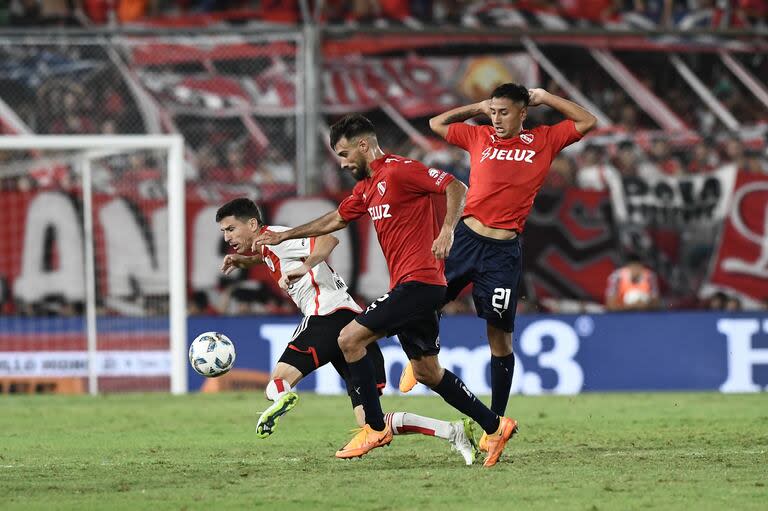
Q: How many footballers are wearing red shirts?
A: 2